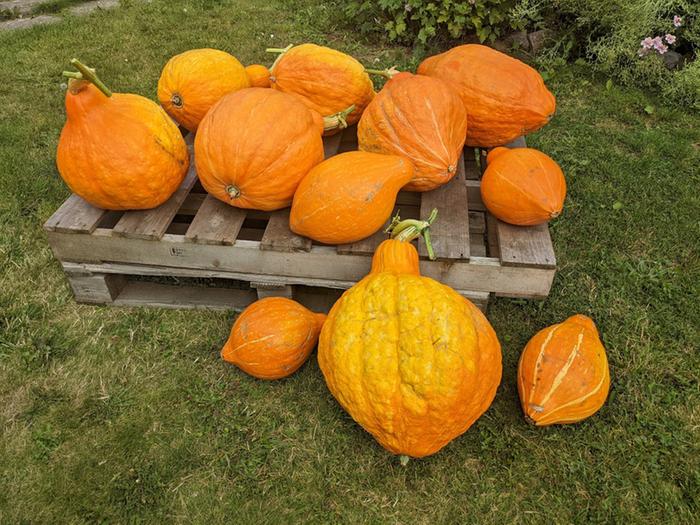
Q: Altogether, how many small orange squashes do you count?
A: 3